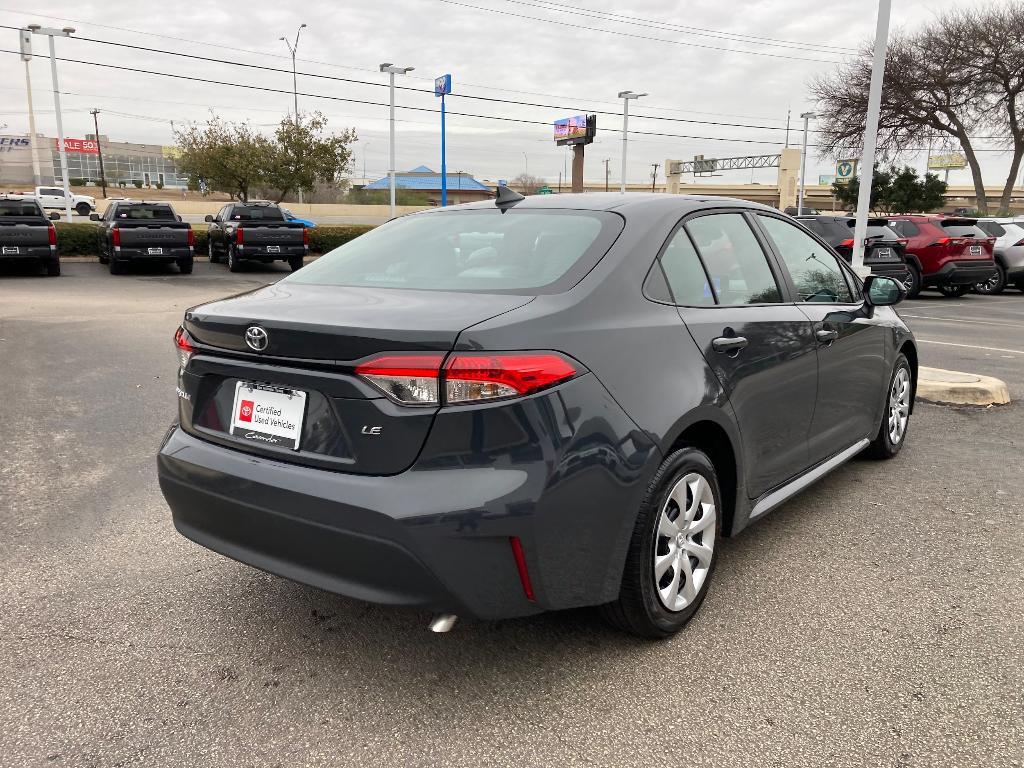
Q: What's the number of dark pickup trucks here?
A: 3